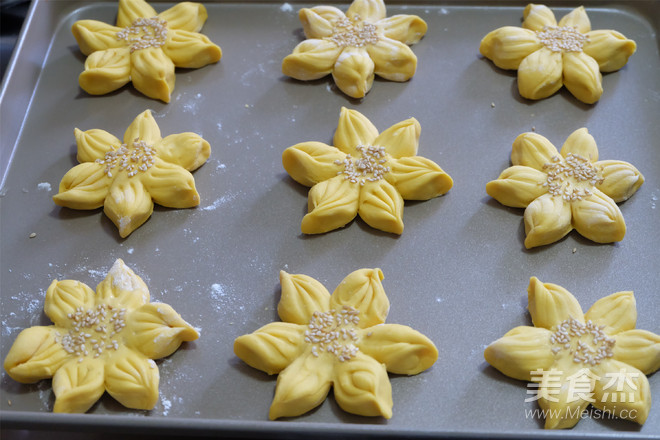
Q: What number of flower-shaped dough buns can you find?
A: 9